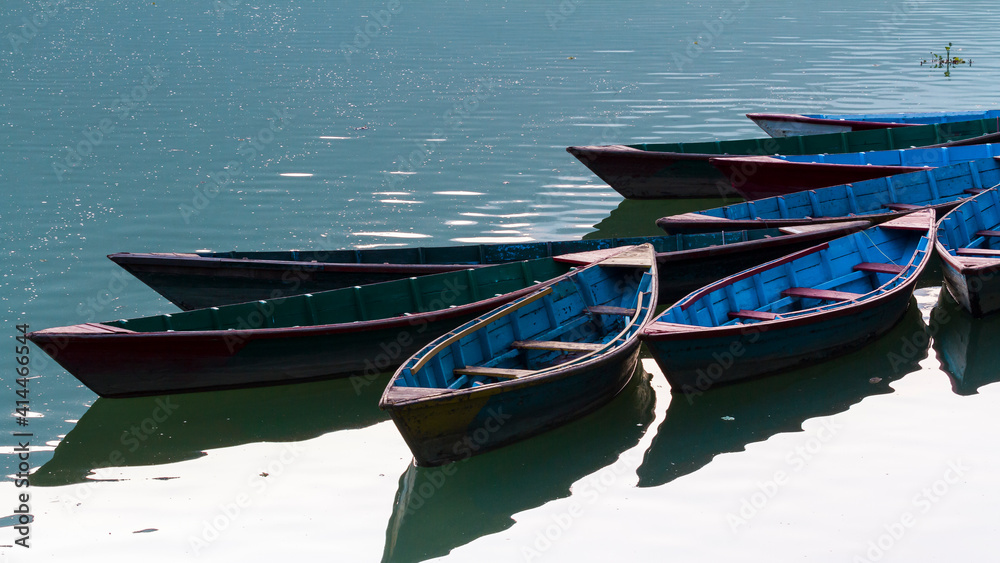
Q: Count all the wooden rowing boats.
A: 9